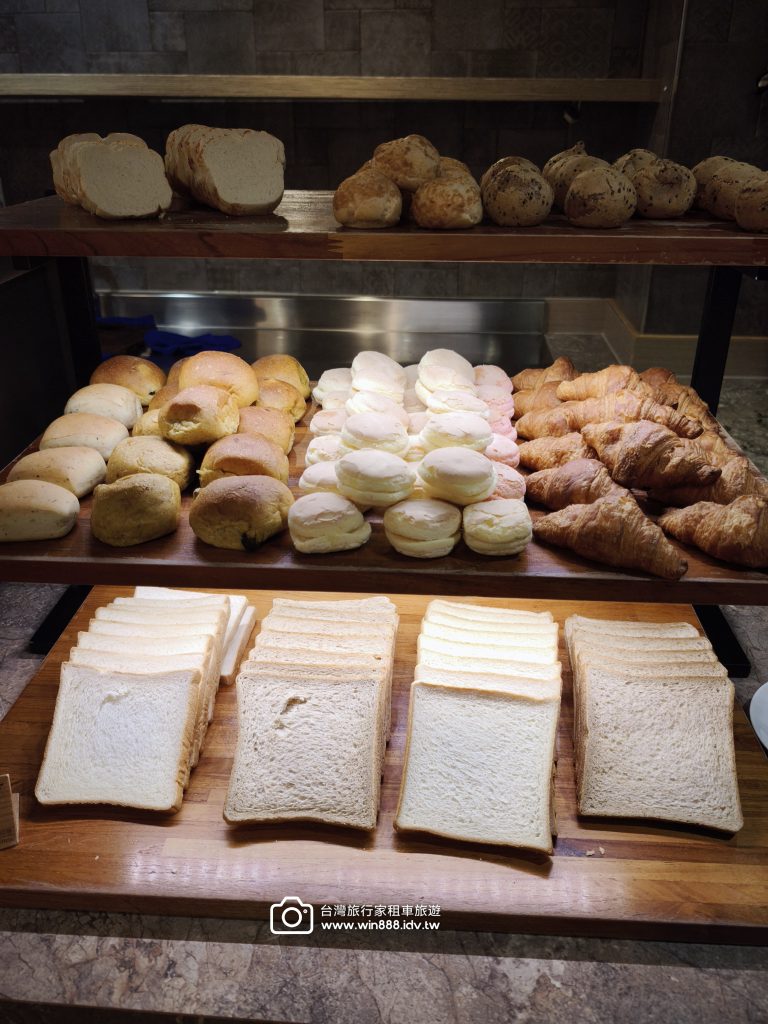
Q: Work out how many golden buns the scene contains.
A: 13